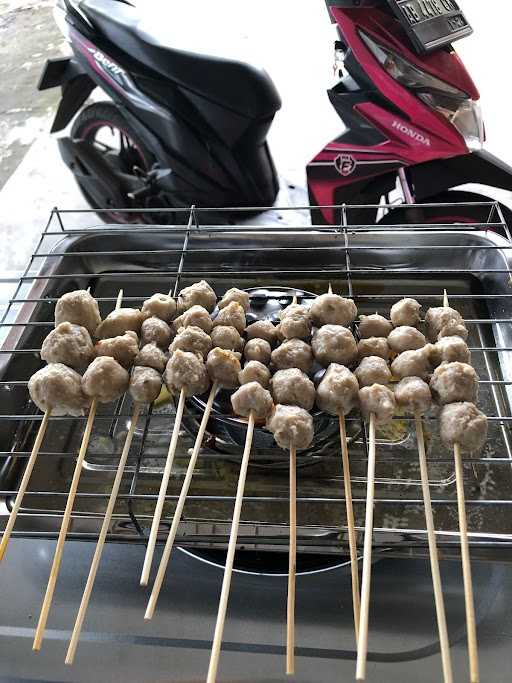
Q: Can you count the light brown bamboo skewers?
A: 11